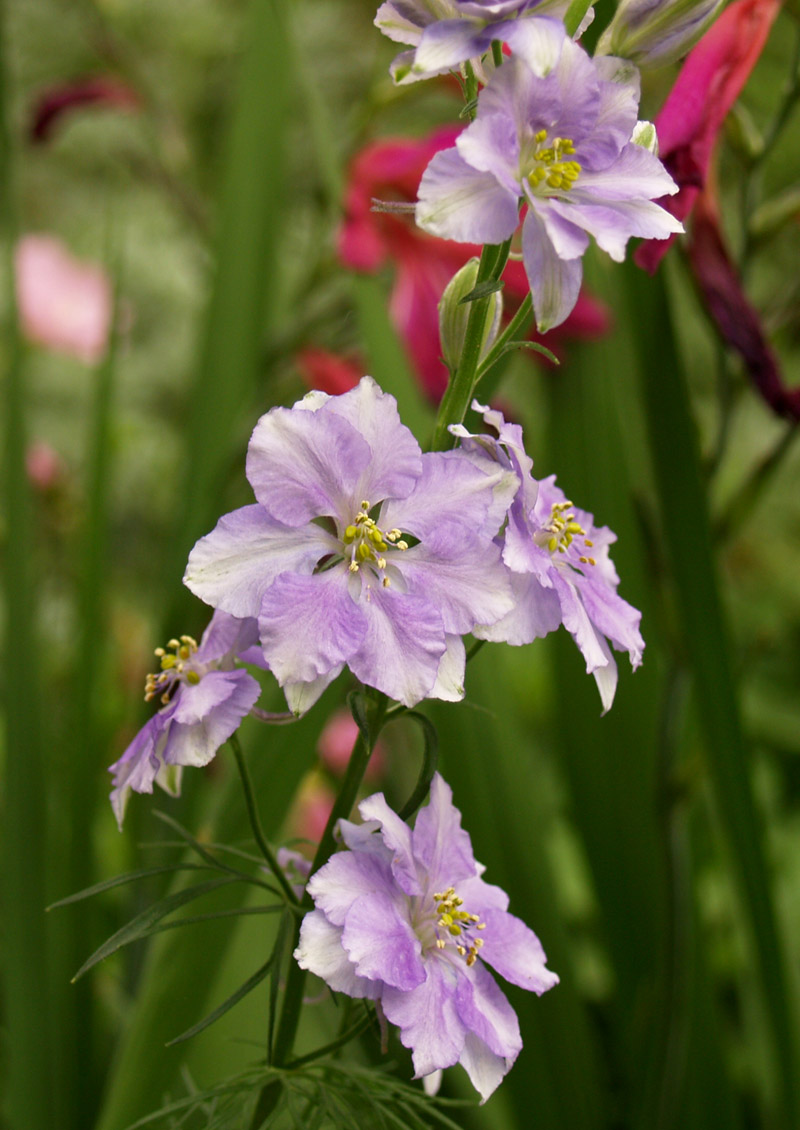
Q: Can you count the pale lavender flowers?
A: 6